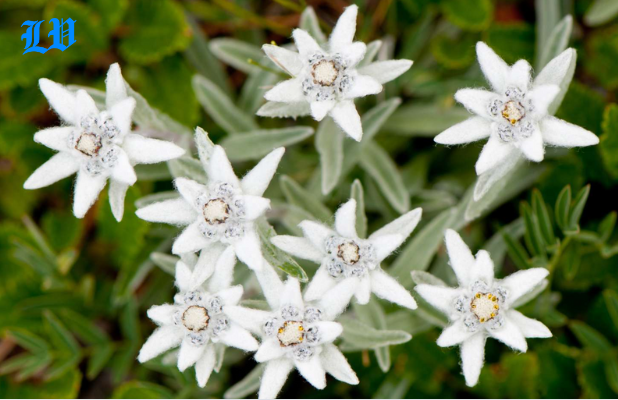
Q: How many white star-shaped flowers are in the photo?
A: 8